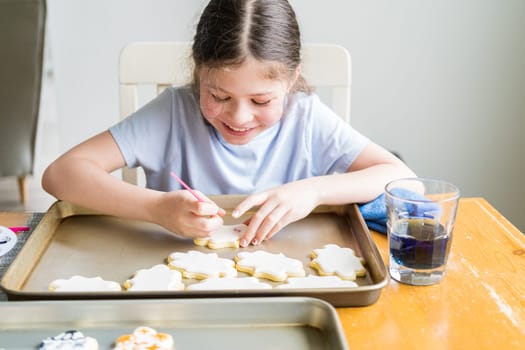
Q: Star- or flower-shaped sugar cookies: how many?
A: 10